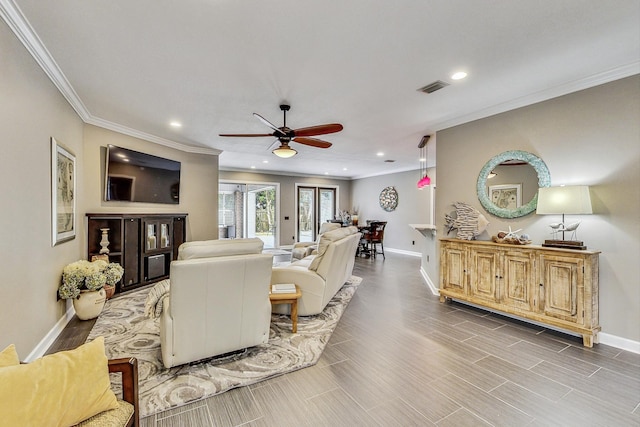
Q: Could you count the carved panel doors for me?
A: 4